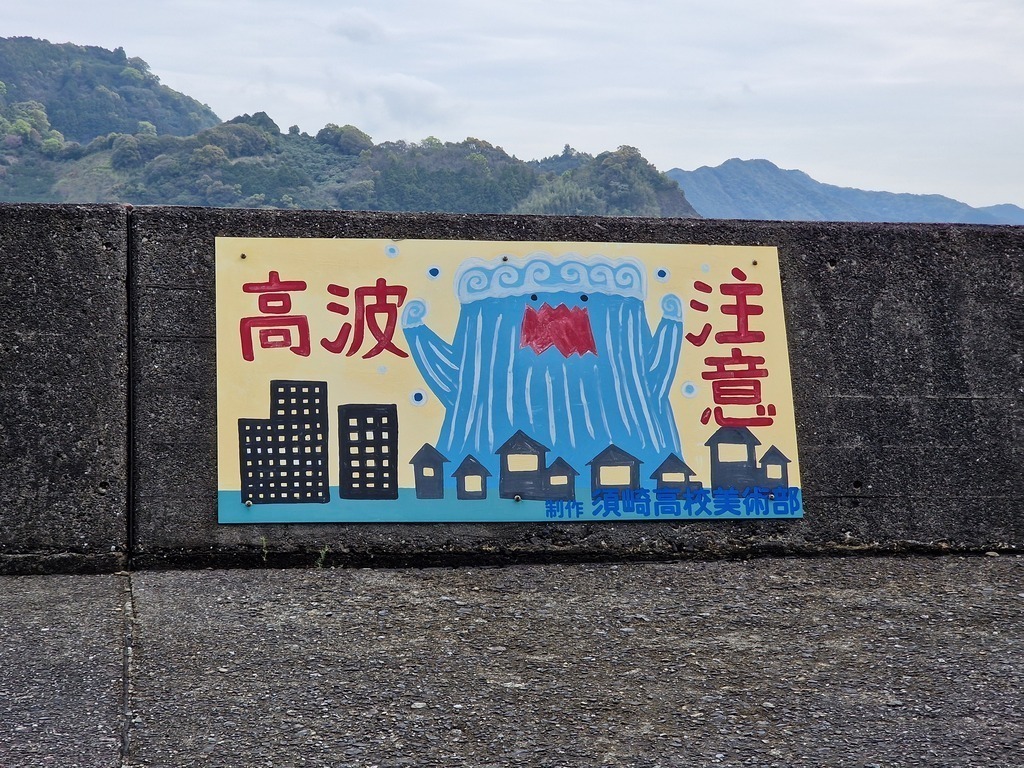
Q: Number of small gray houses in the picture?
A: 8